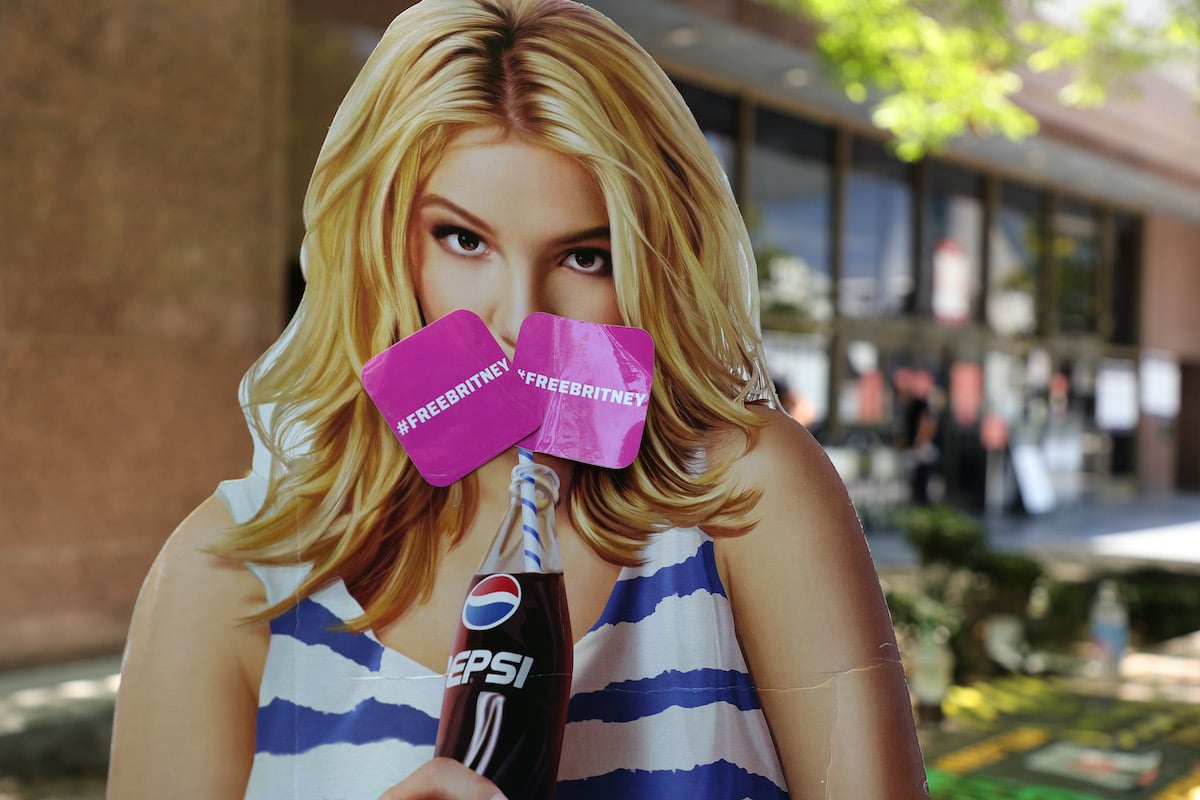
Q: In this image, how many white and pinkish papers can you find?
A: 2